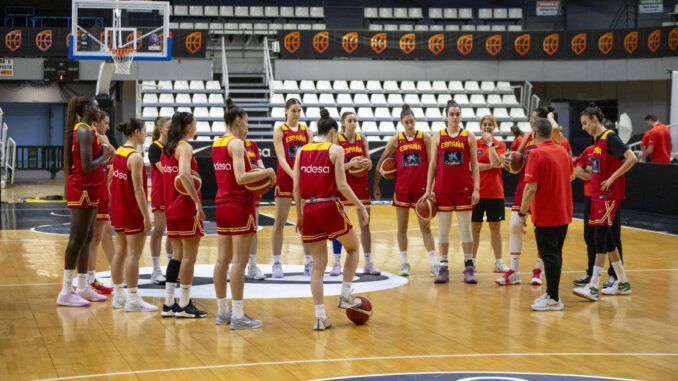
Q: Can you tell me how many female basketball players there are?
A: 14